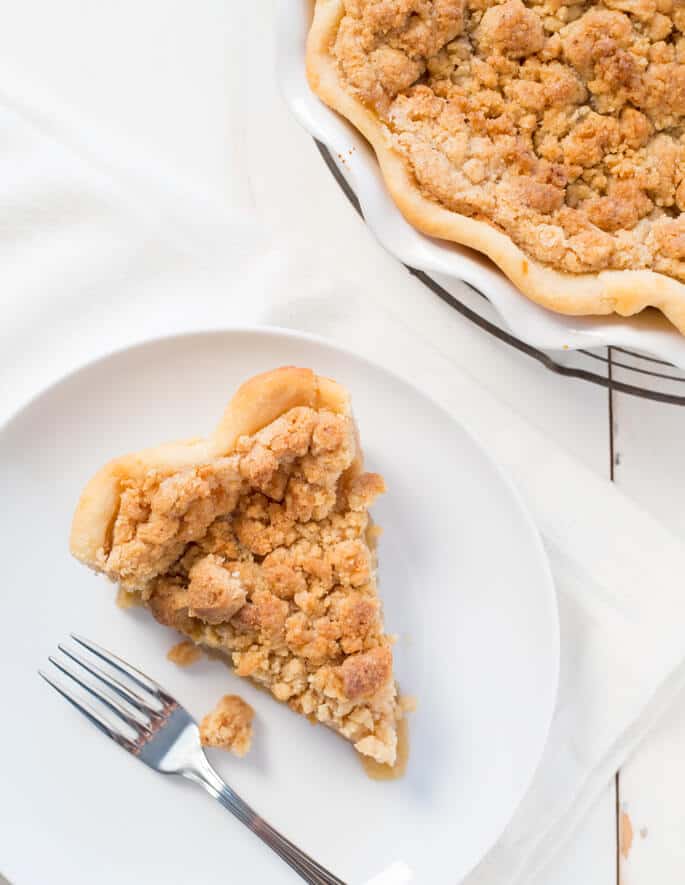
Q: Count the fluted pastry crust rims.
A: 2